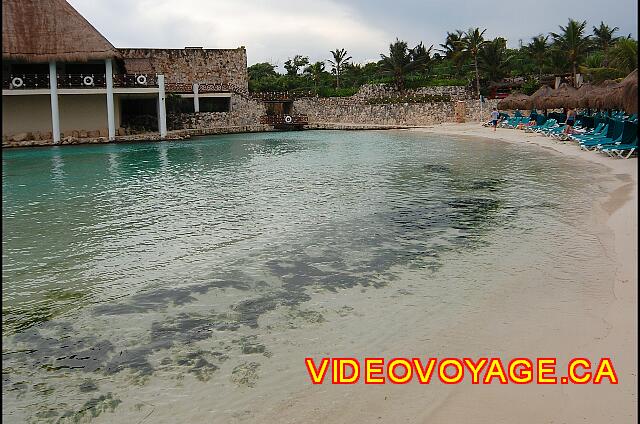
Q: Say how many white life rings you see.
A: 4